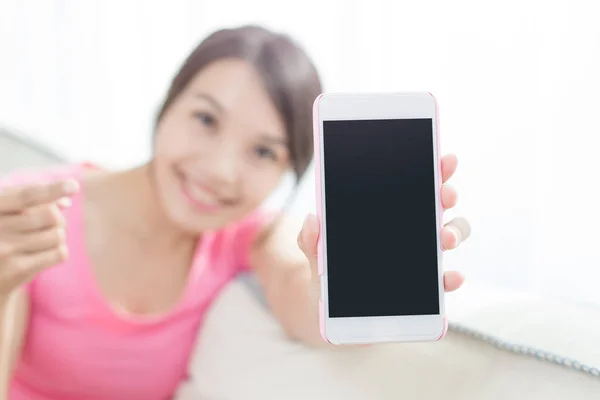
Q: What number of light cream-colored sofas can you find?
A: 1